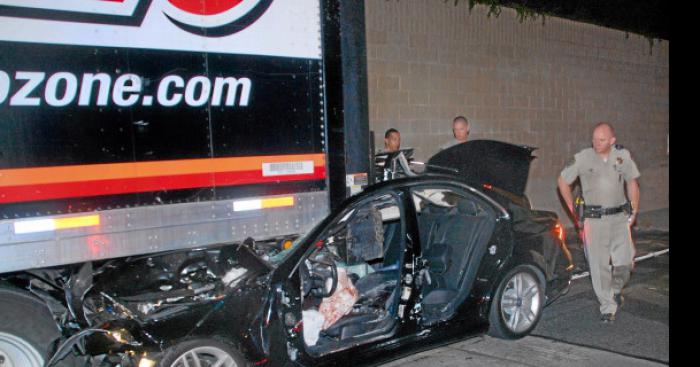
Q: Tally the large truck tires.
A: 1